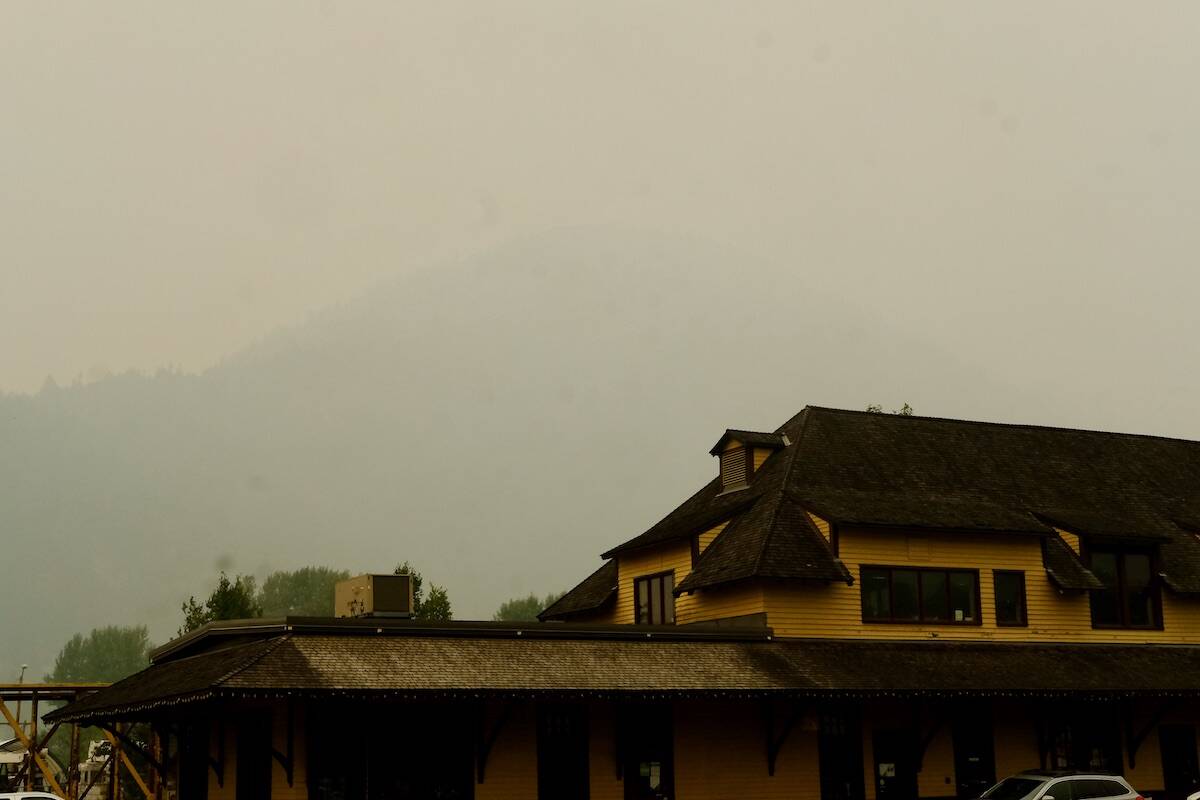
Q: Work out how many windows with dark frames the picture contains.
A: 4